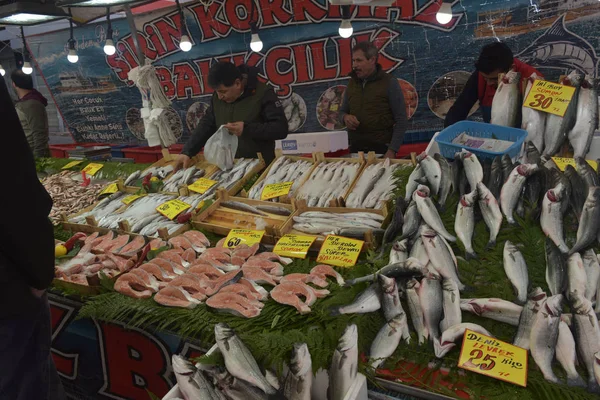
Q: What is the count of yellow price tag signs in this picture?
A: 13